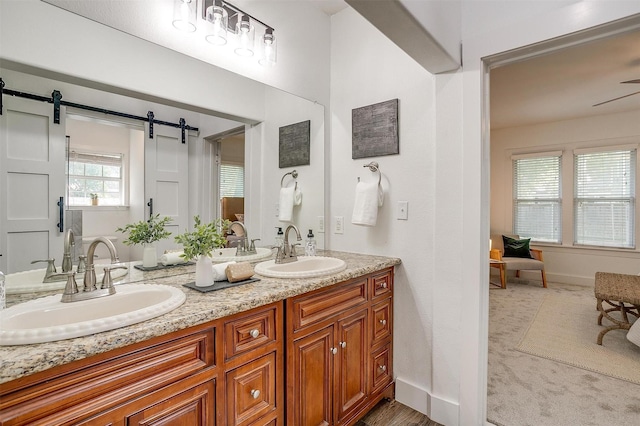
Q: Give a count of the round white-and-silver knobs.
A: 7